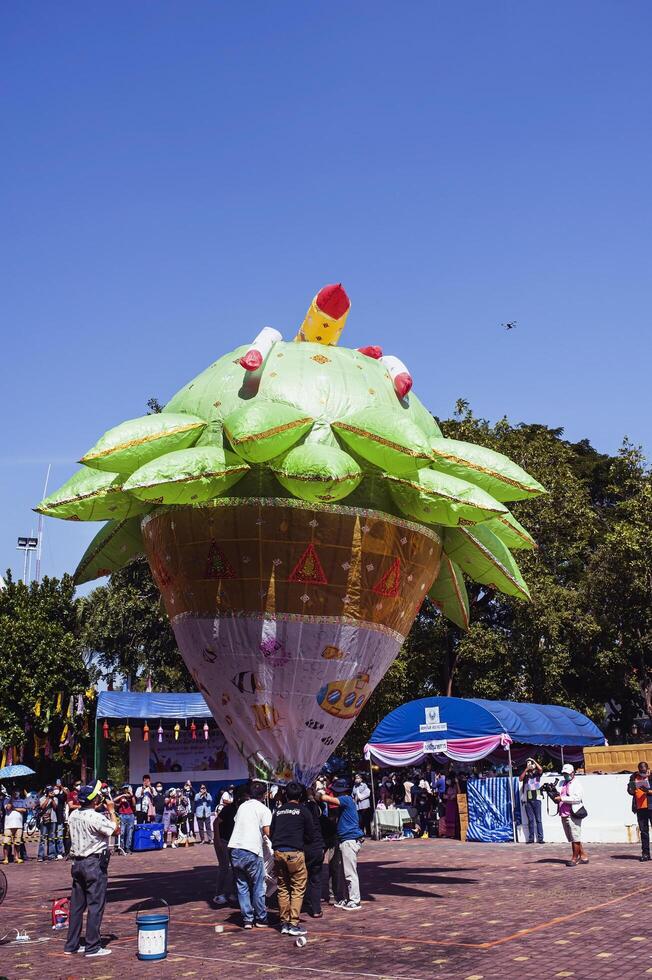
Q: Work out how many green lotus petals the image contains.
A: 12